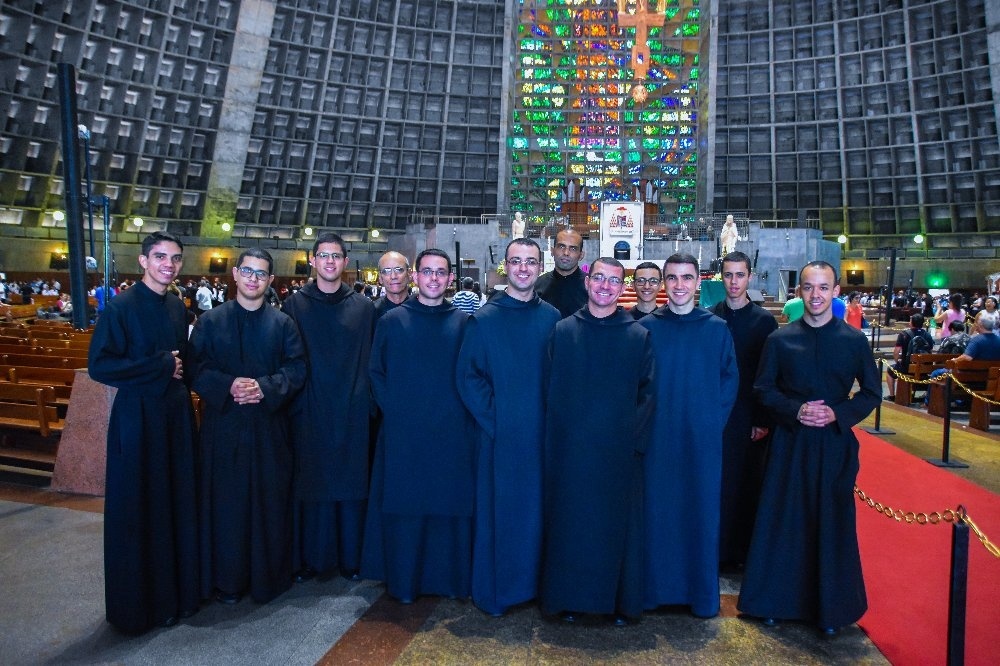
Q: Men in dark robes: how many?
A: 12